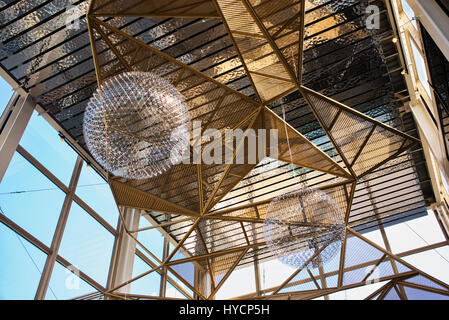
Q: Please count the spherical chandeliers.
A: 2